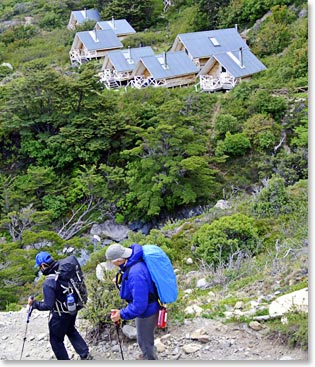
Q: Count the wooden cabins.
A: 7